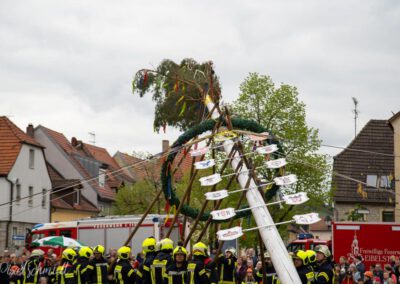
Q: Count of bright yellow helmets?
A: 10